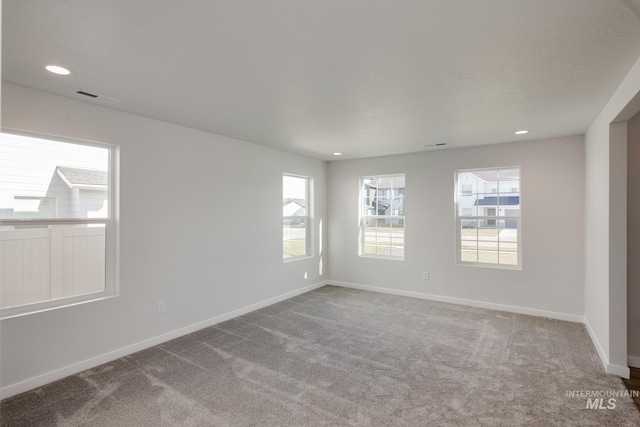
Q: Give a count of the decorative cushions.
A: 0